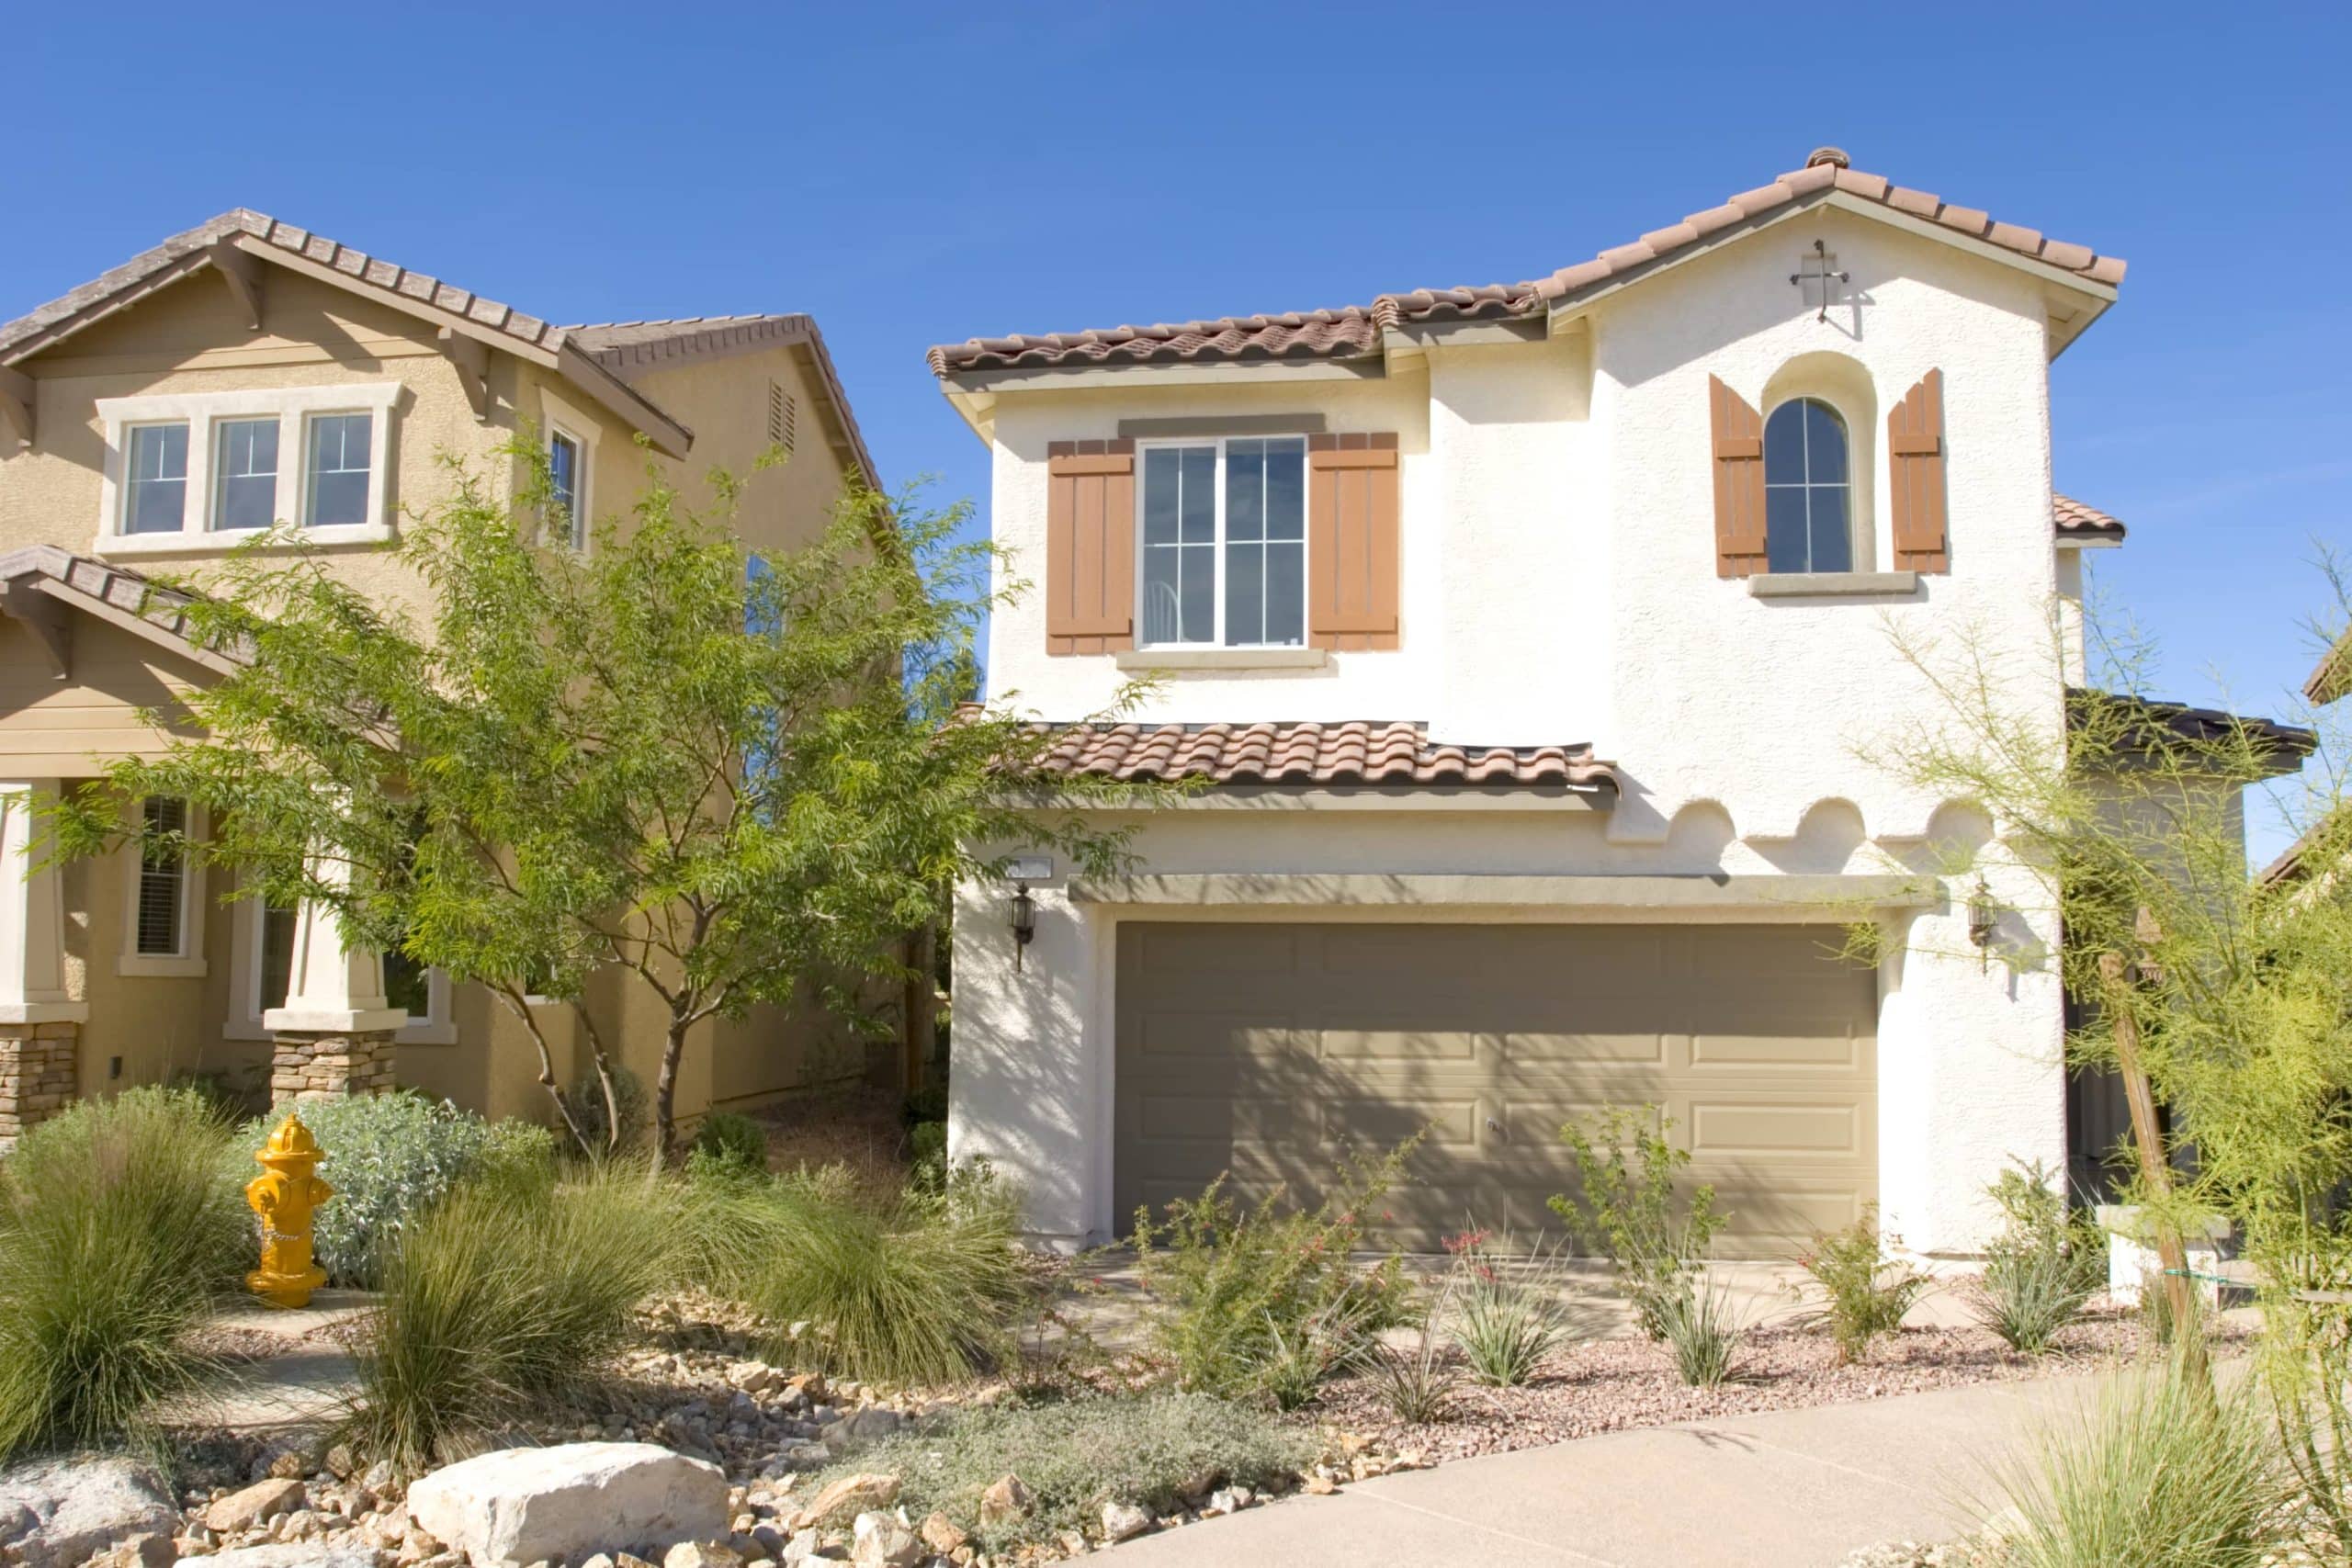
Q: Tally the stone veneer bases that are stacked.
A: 2